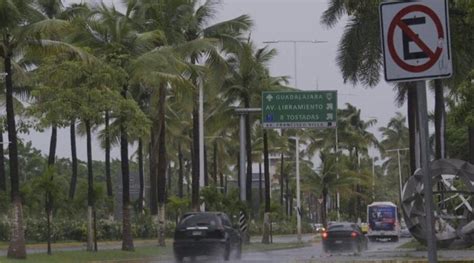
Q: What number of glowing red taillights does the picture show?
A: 2